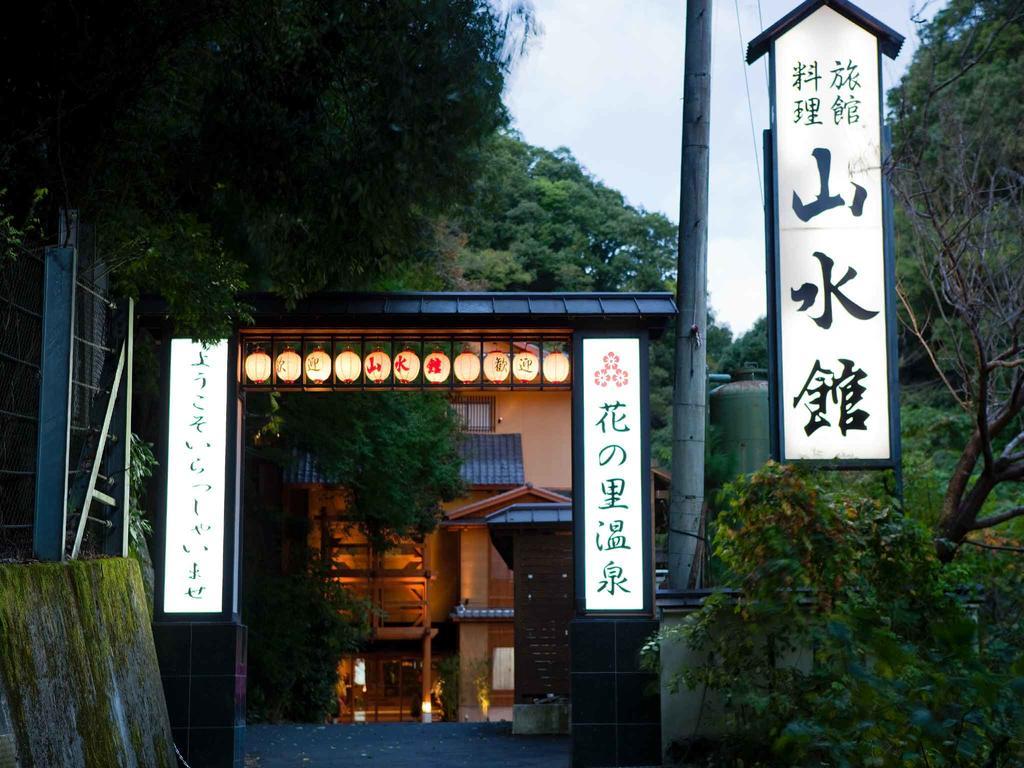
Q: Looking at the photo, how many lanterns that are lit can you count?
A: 11